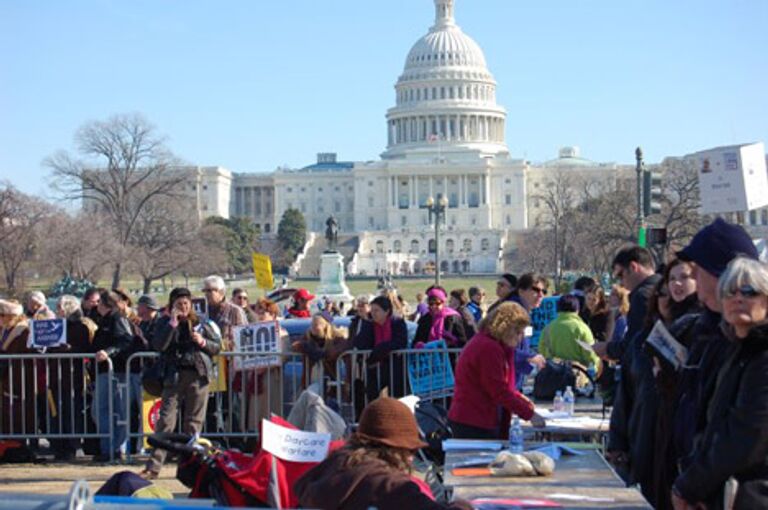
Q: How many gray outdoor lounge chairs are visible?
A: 0